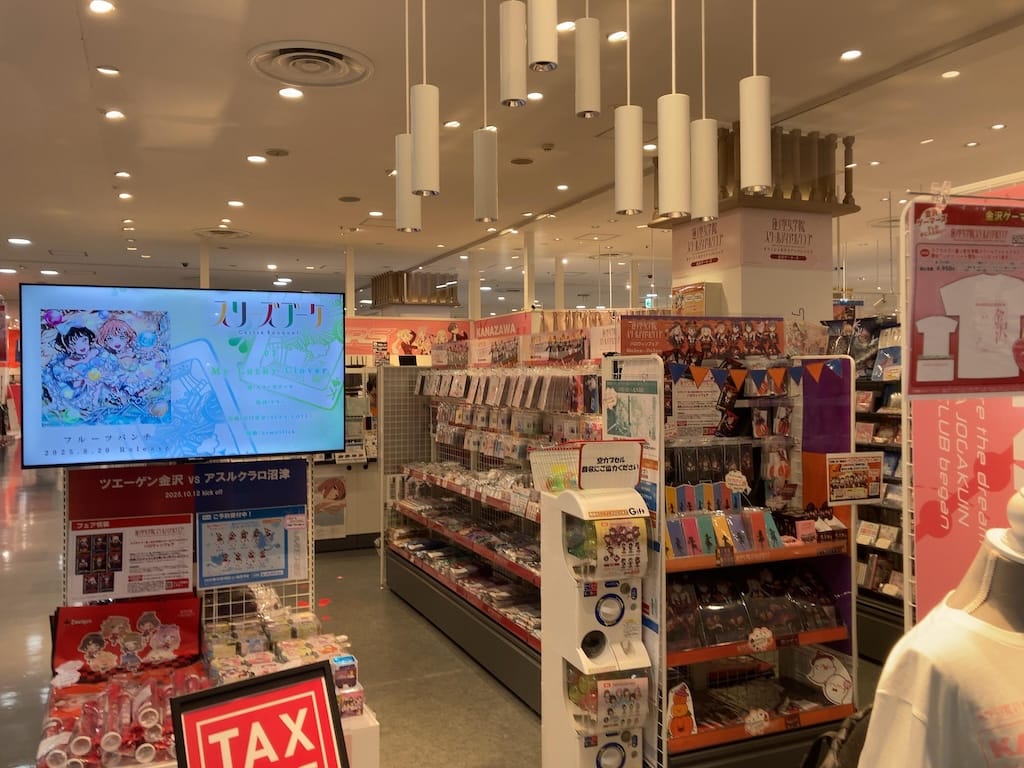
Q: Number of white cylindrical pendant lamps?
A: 10